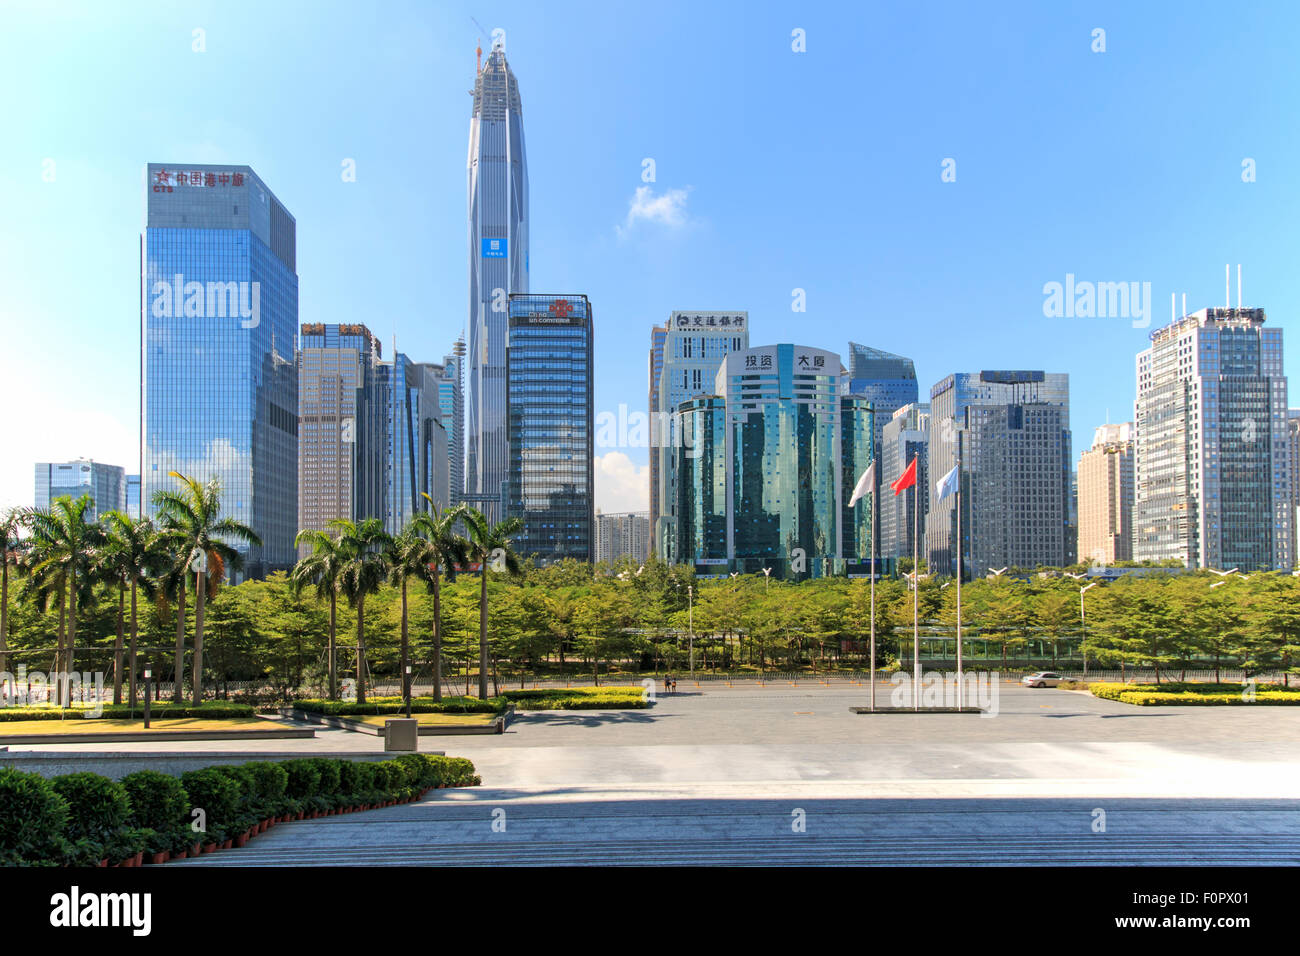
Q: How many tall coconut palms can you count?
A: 12